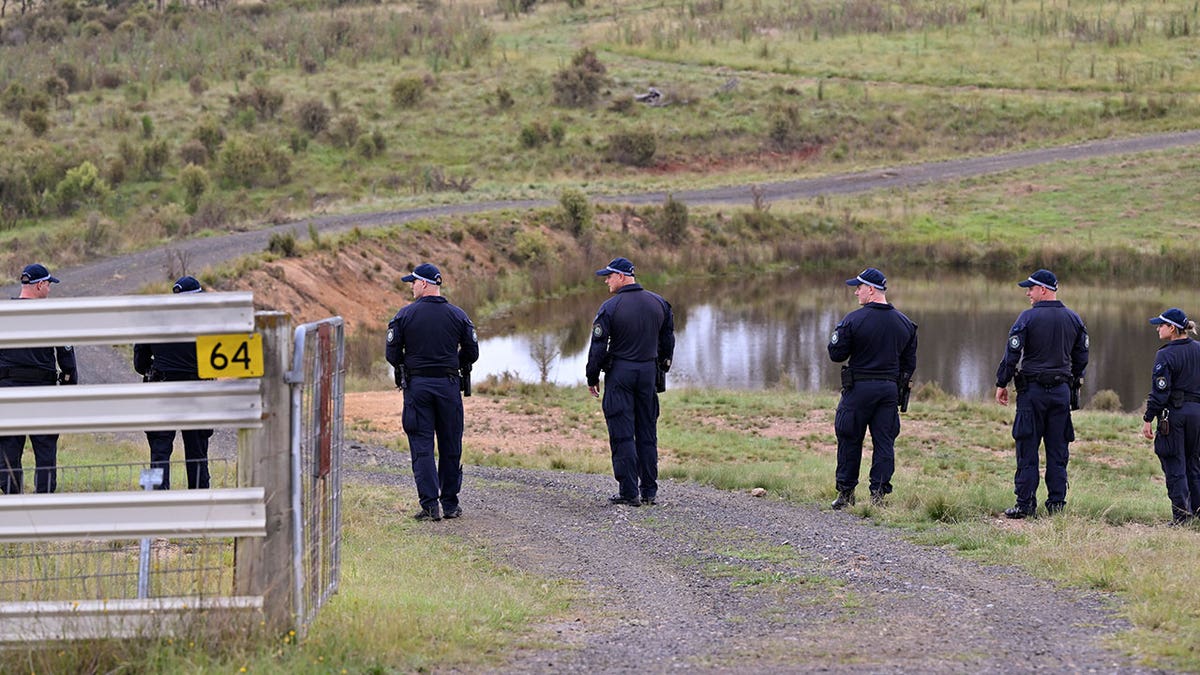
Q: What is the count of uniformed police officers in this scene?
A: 7